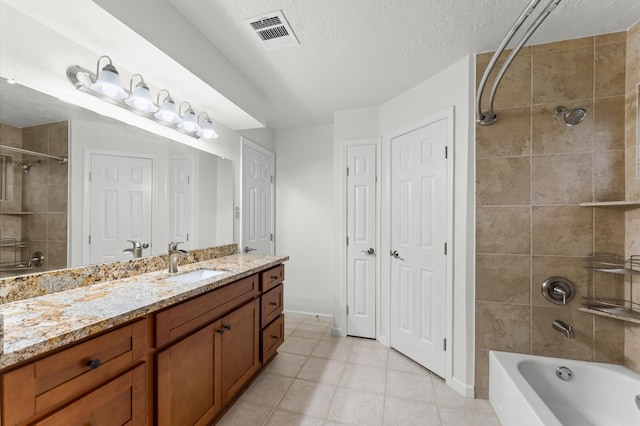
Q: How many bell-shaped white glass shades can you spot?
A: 5